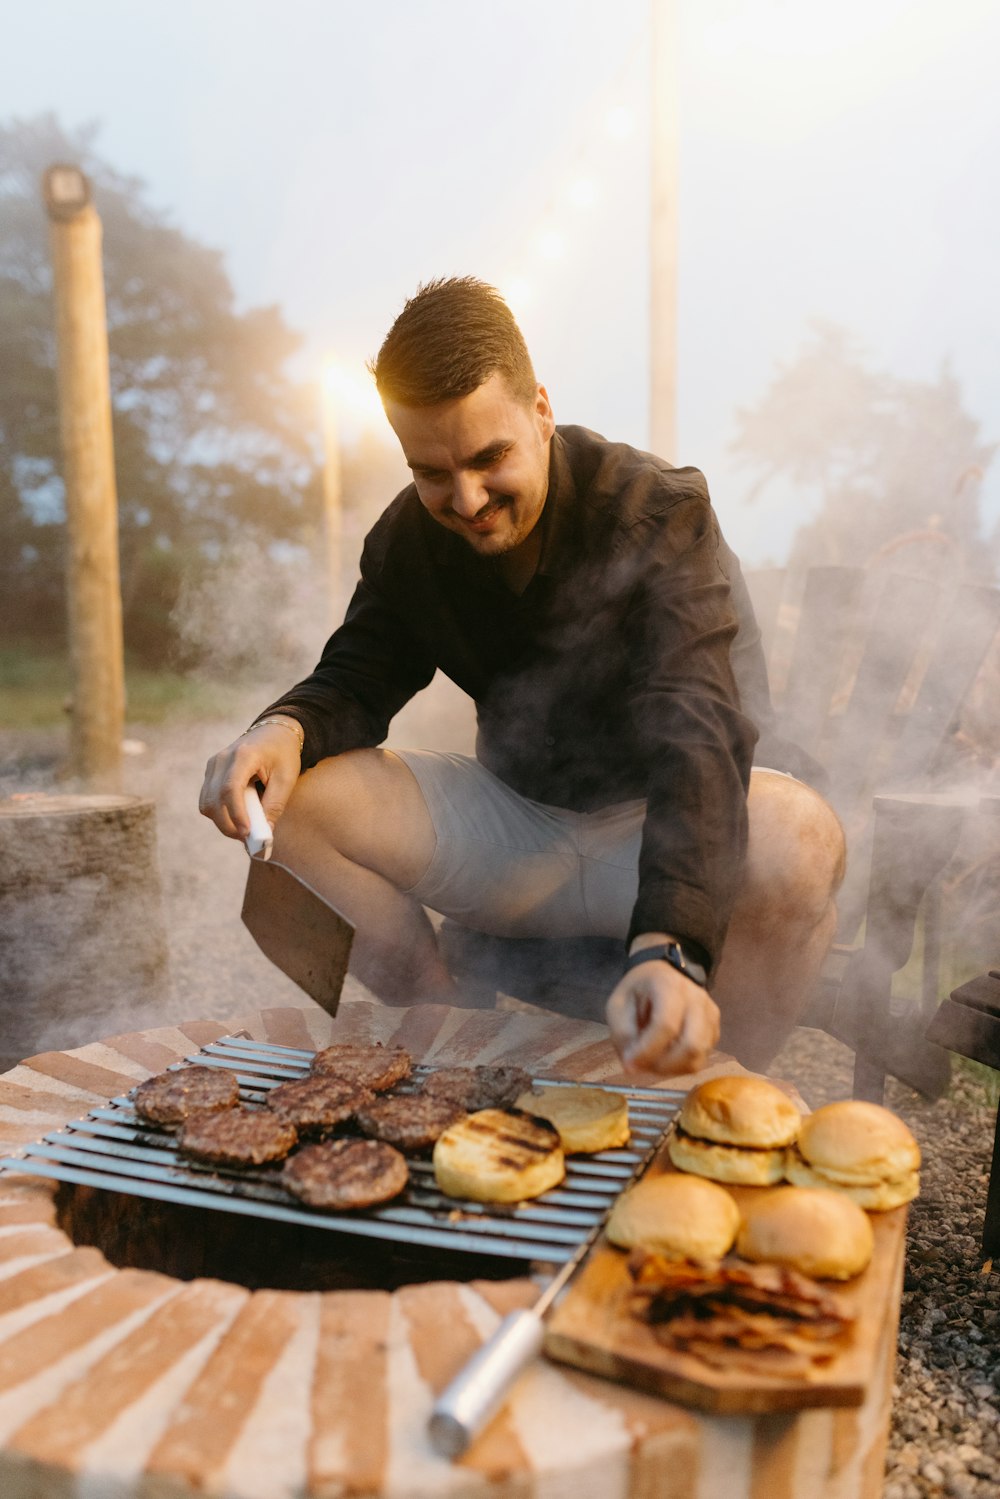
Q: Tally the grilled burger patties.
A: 7